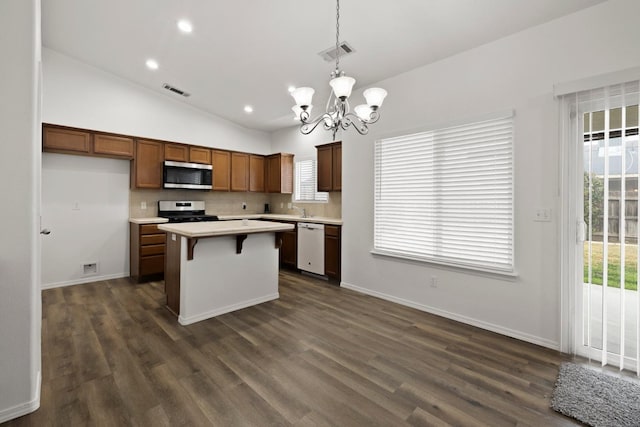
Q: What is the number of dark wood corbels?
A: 3